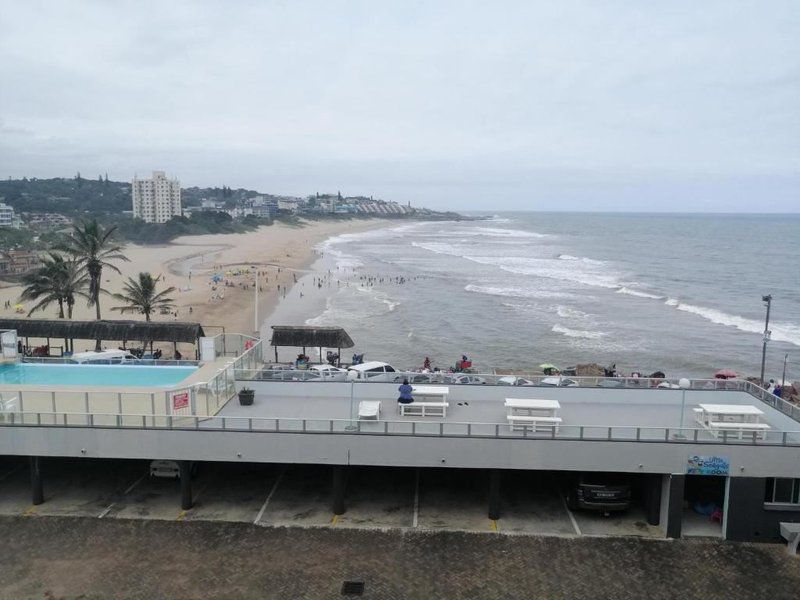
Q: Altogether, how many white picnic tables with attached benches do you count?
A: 3